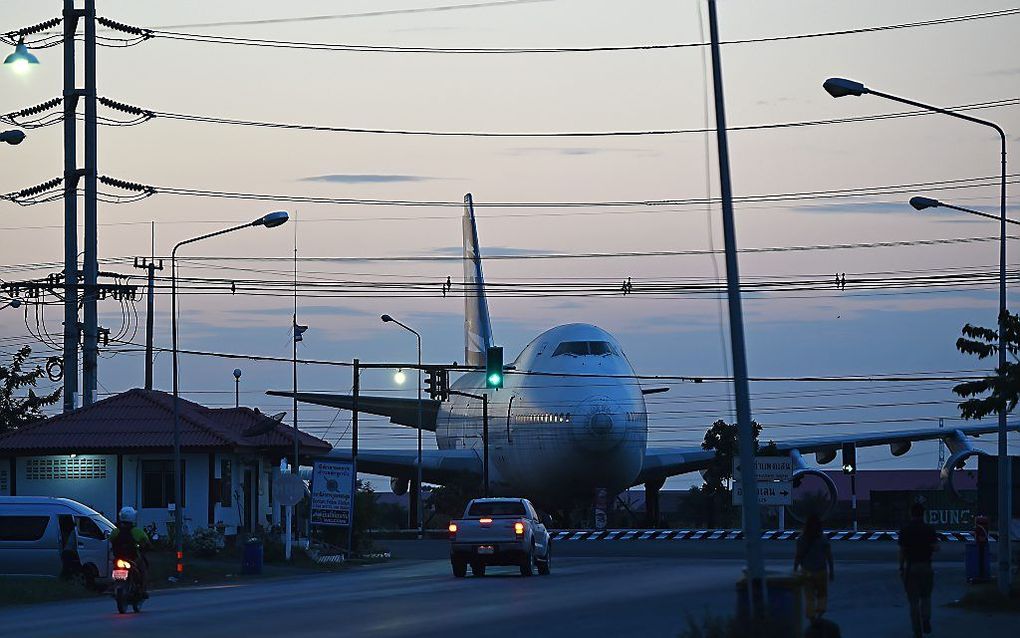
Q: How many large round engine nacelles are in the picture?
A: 2